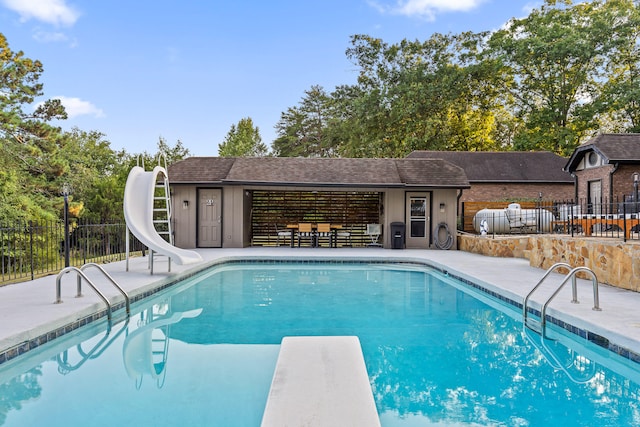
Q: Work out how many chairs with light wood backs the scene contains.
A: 2